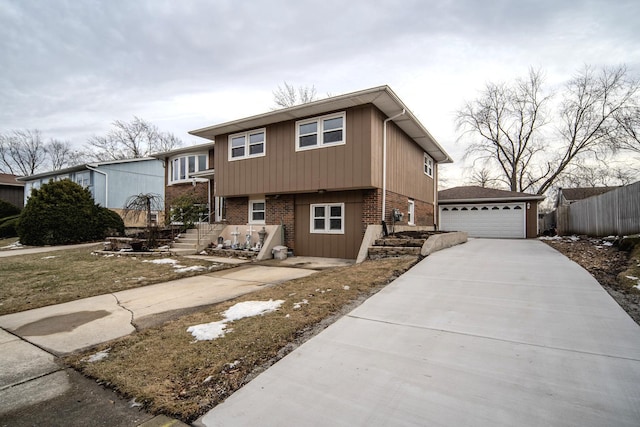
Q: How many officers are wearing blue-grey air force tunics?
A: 0